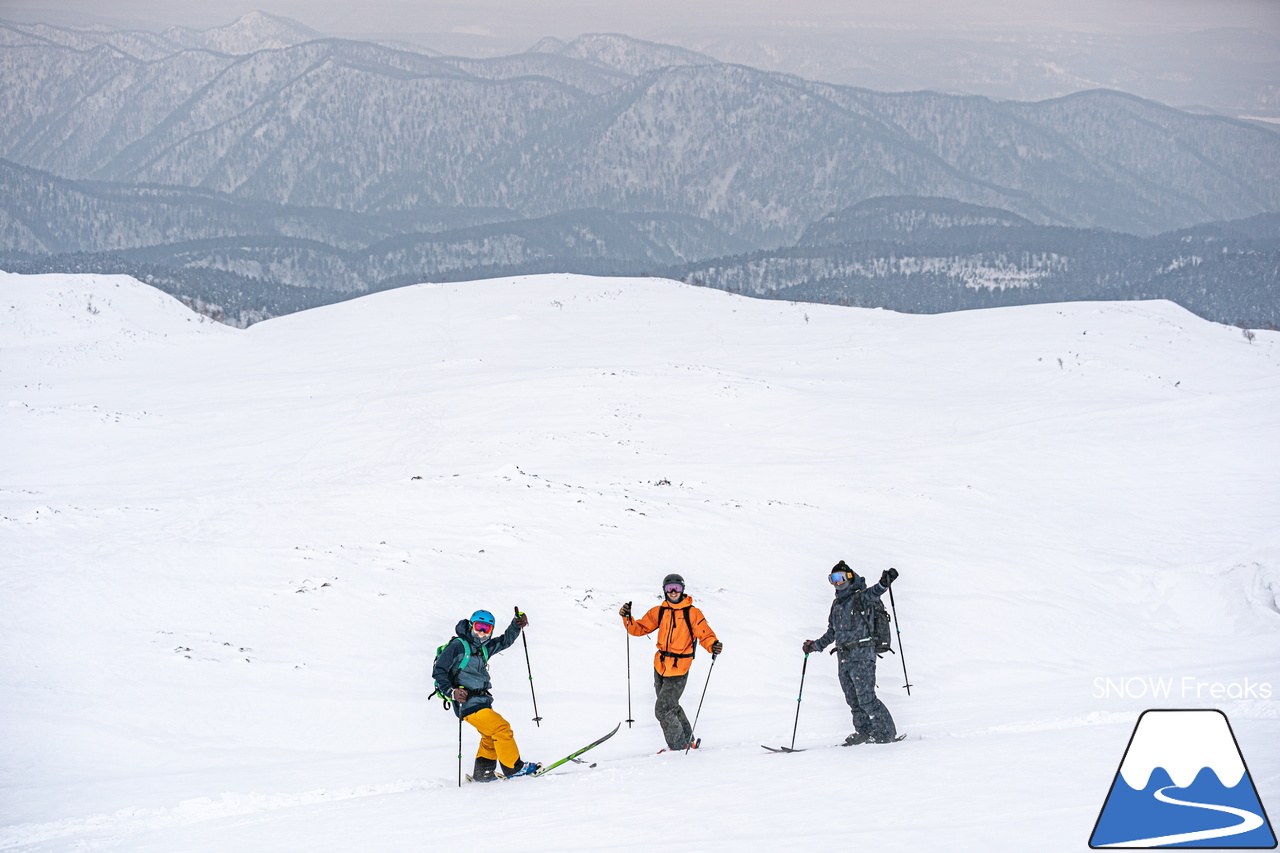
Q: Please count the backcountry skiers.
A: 3